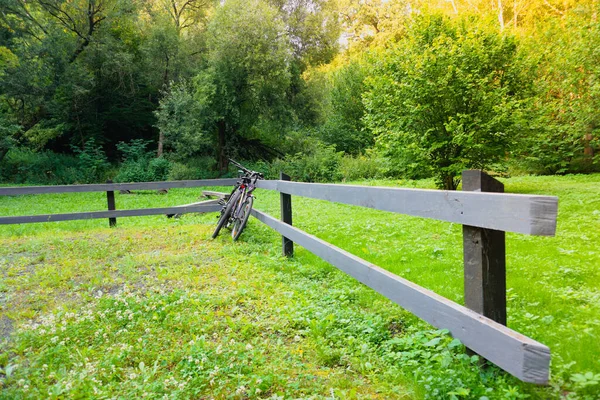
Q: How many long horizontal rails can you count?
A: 4